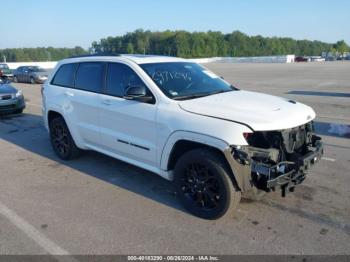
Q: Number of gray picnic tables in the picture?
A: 0